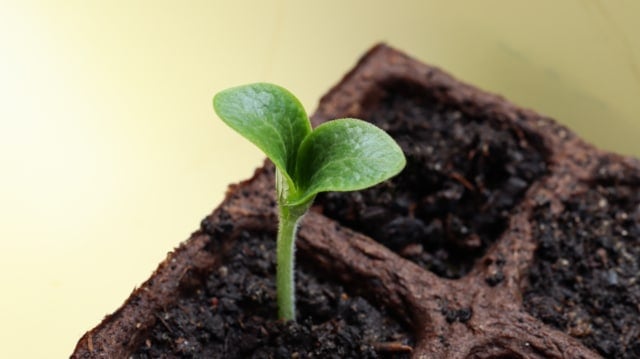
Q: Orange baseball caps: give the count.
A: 0